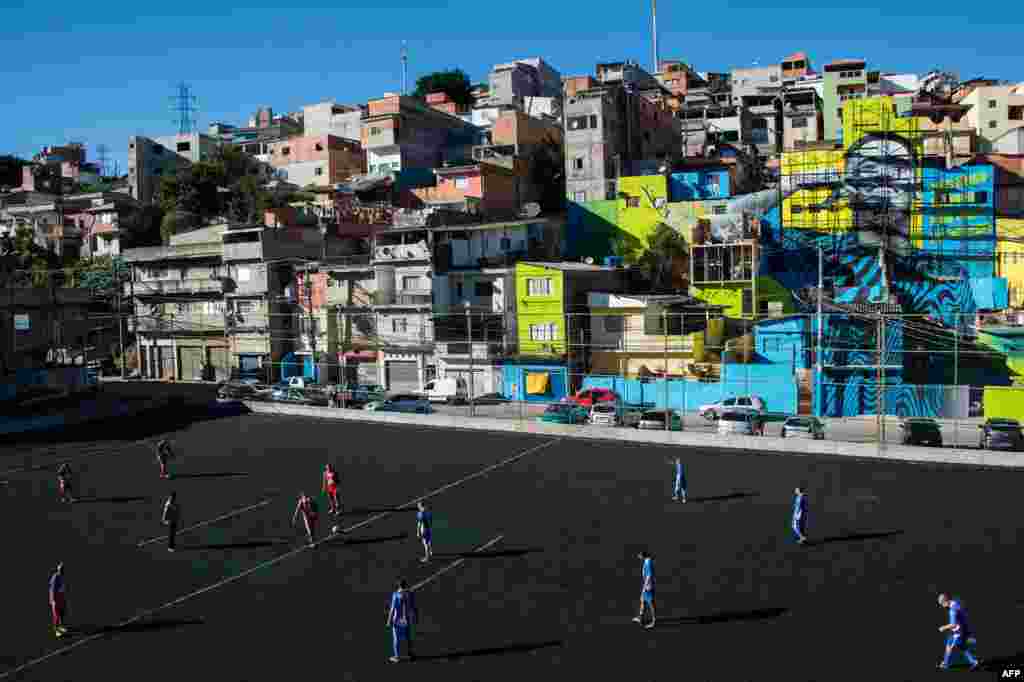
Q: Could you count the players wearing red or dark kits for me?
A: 6